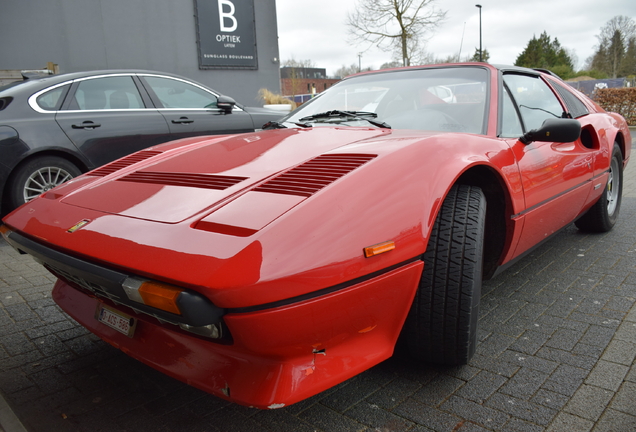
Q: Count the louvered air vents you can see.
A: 3